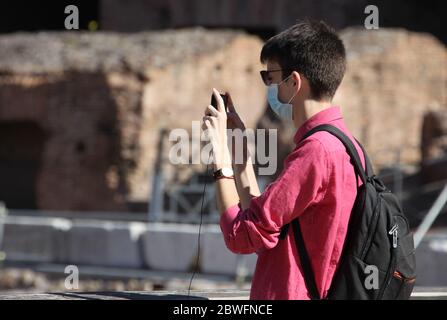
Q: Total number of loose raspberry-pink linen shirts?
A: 1